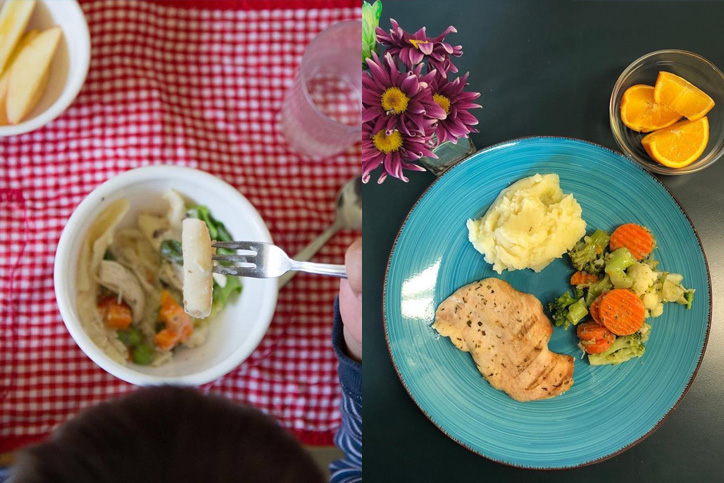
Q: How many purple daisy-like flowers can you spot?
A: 4